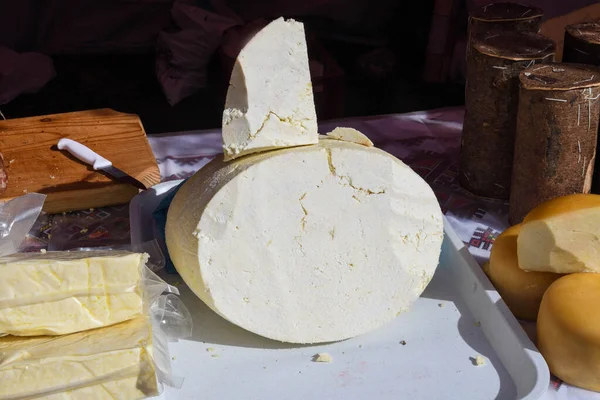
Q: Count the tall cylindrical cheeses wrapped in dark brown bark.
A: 4